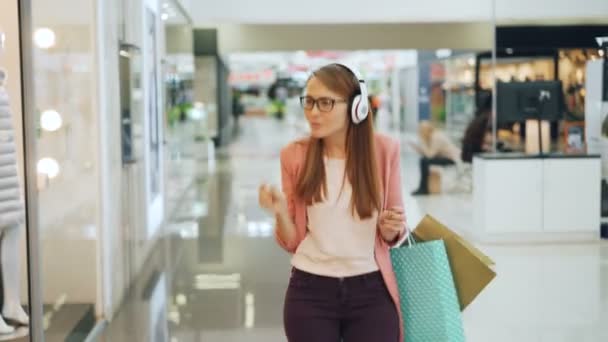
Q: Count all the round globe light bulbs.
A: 3